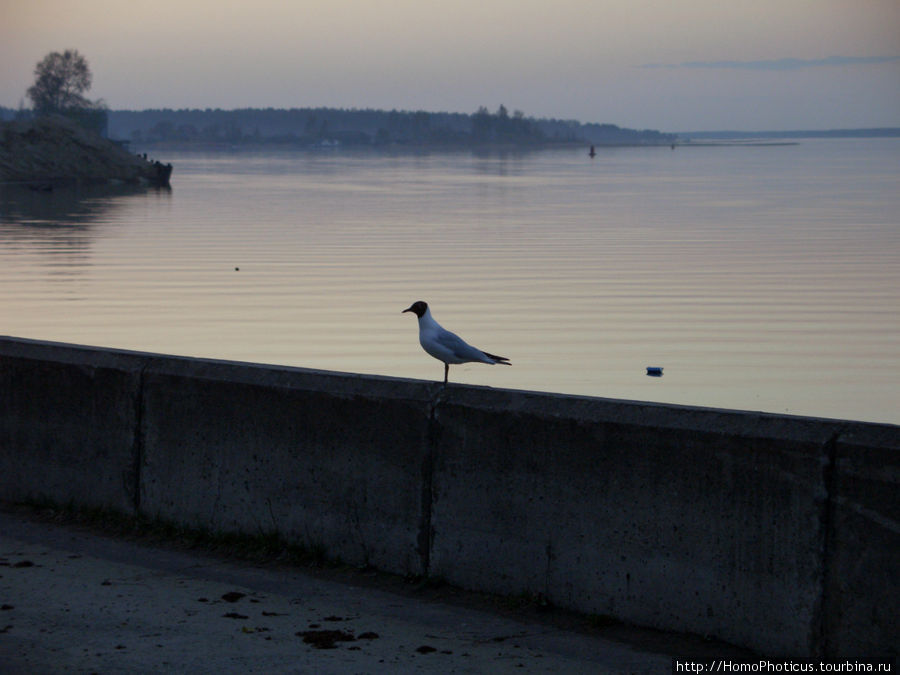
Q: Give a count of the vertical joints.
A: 3